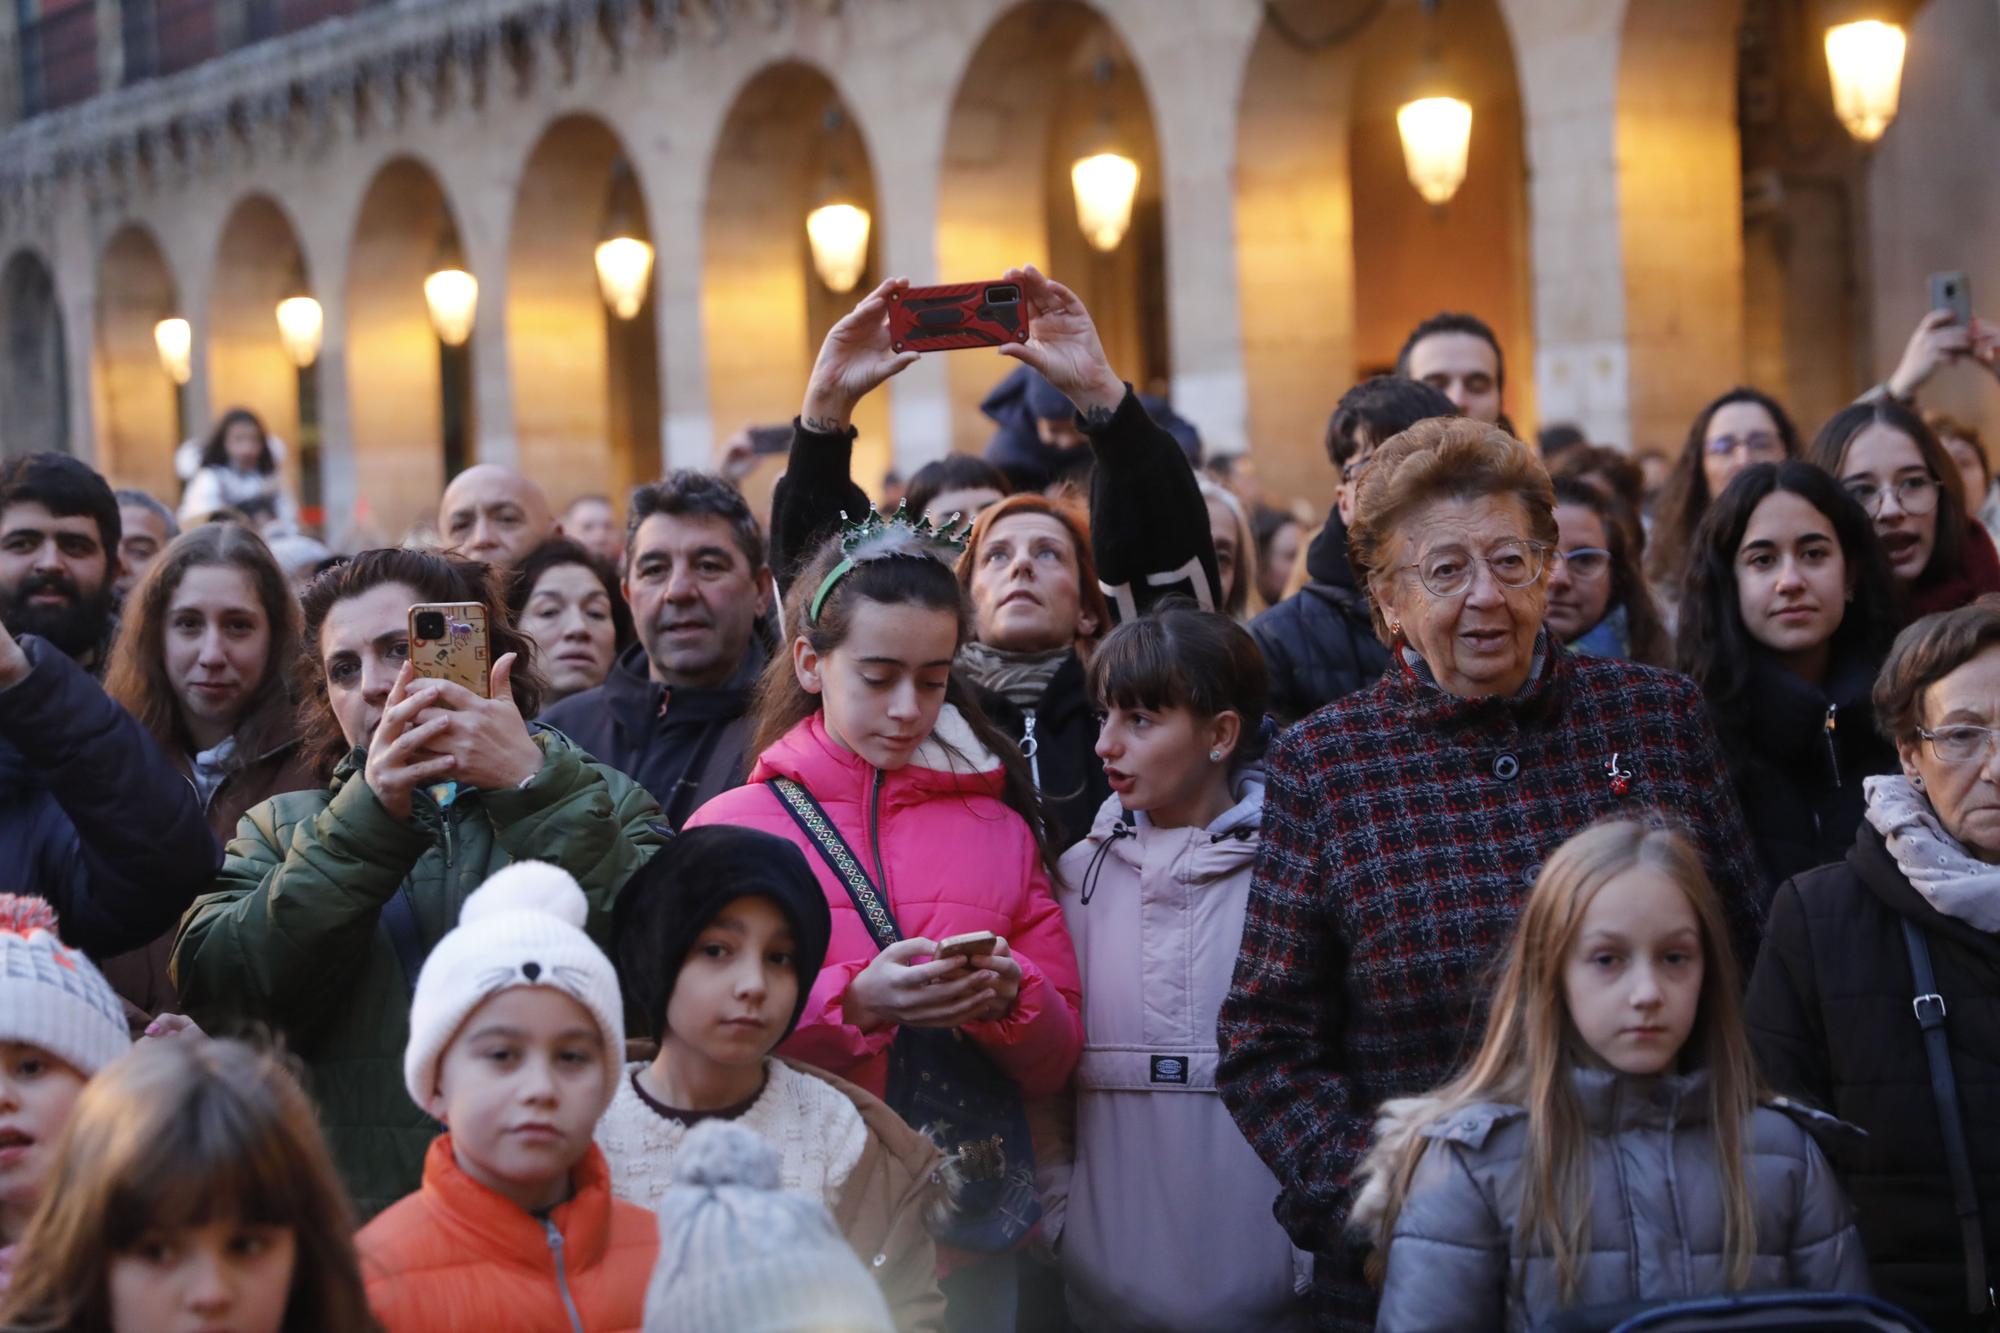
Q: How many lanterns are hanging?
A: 8